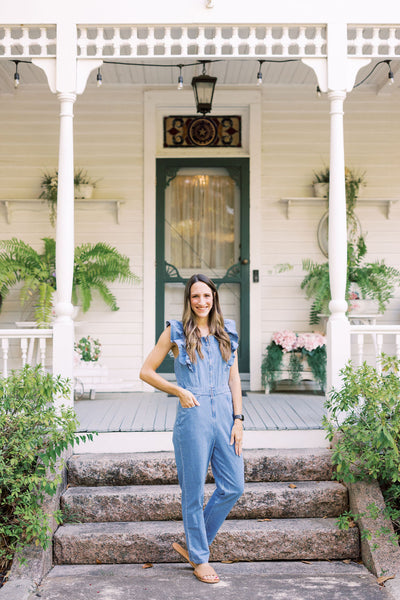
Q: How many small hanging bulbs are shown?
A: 6